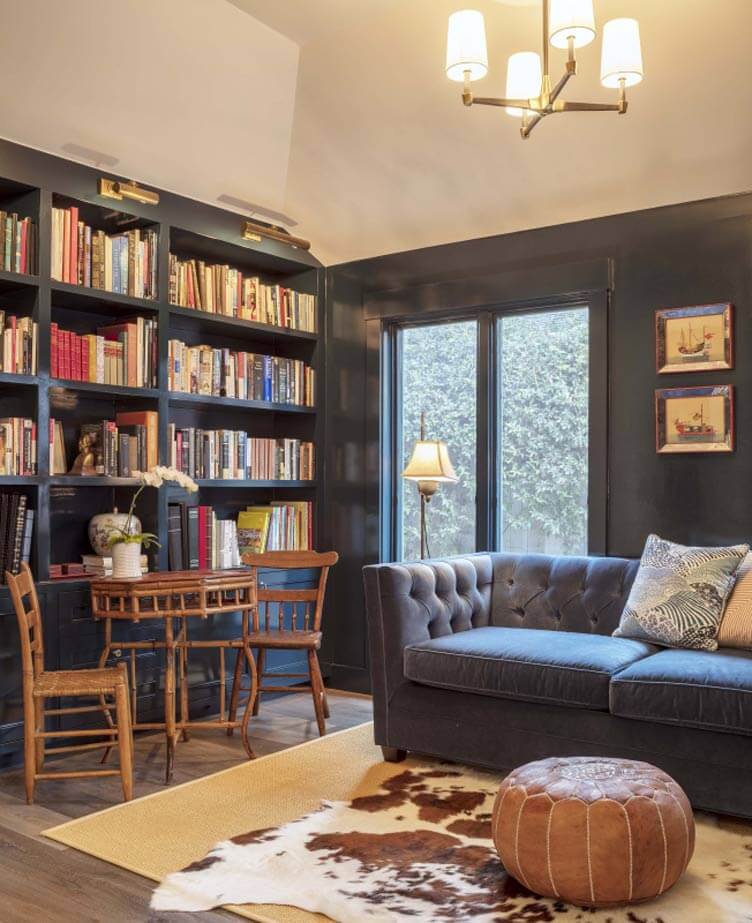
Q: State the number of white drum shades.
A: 4